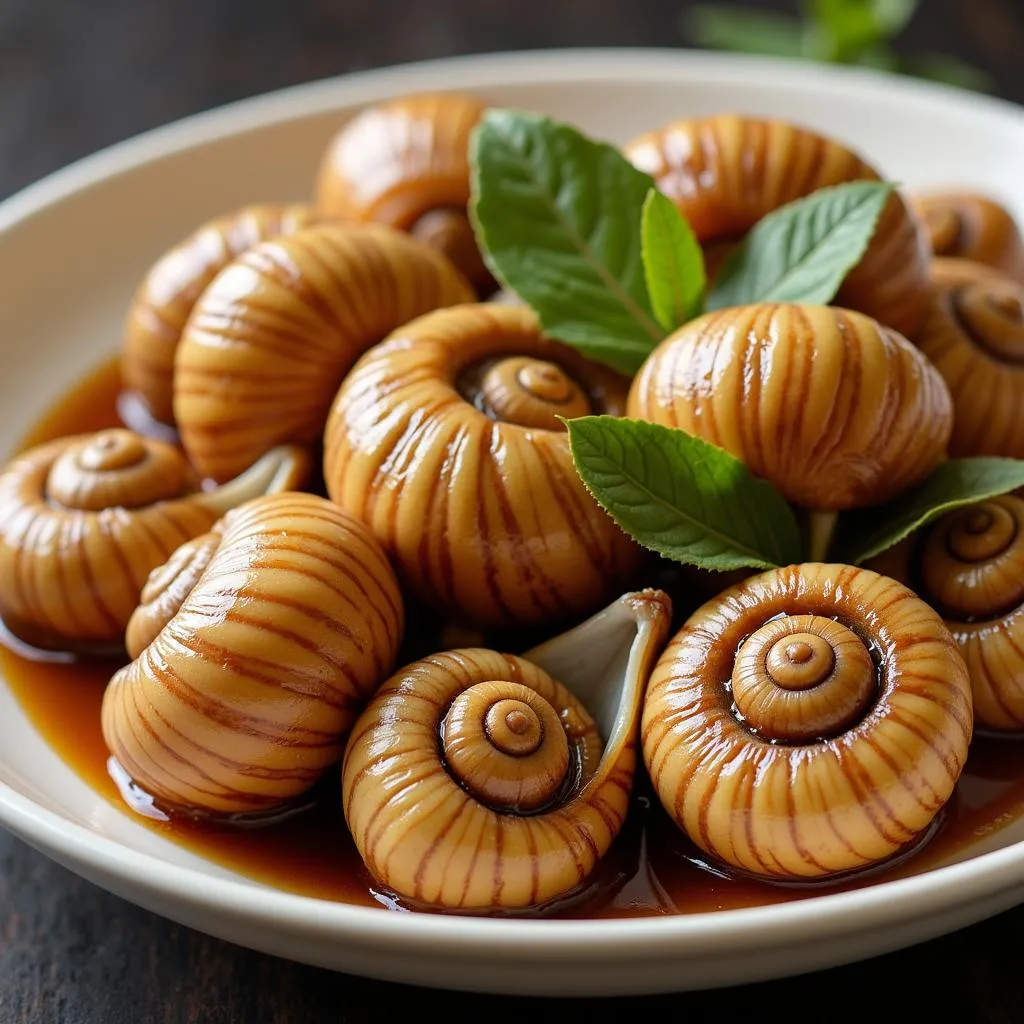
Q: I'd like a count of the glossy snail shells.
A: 13